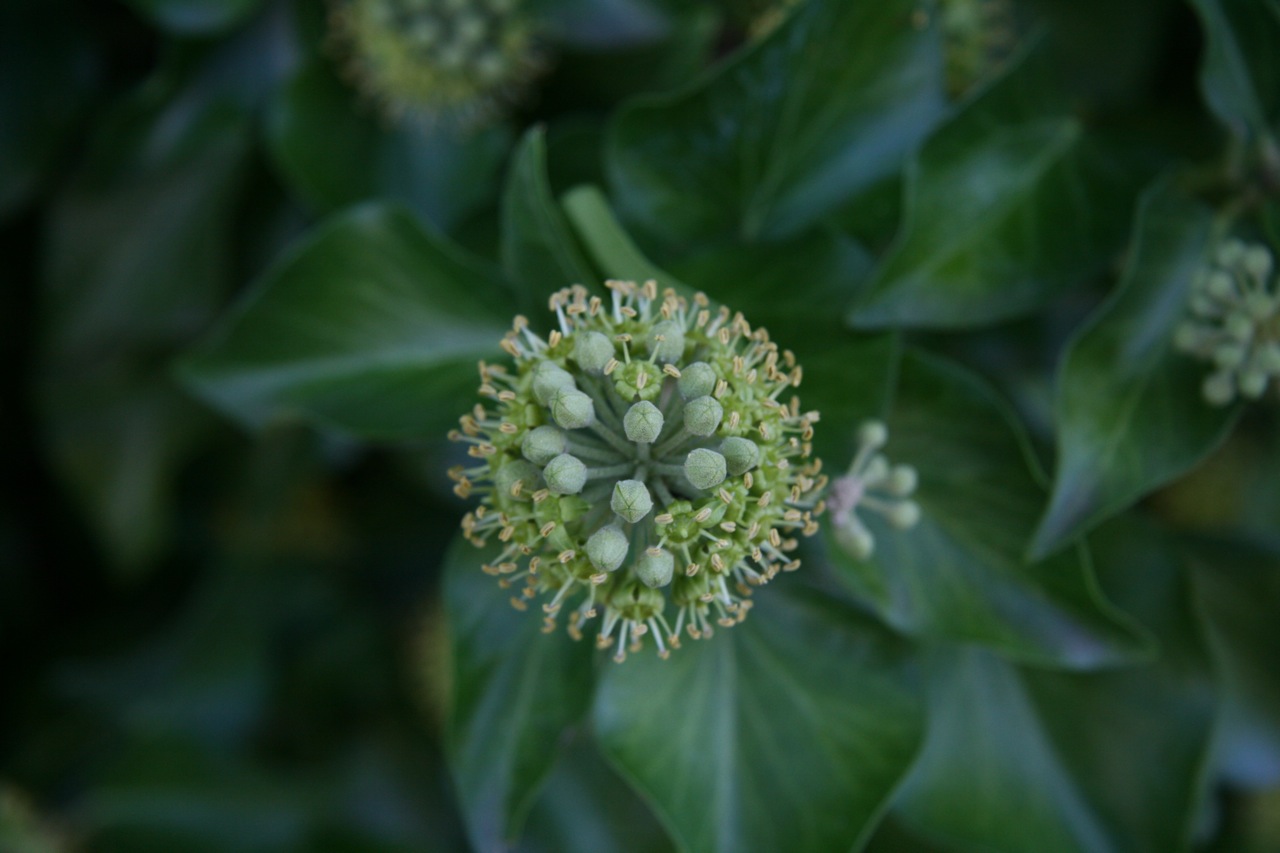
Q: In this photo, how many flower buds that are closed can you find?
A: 15